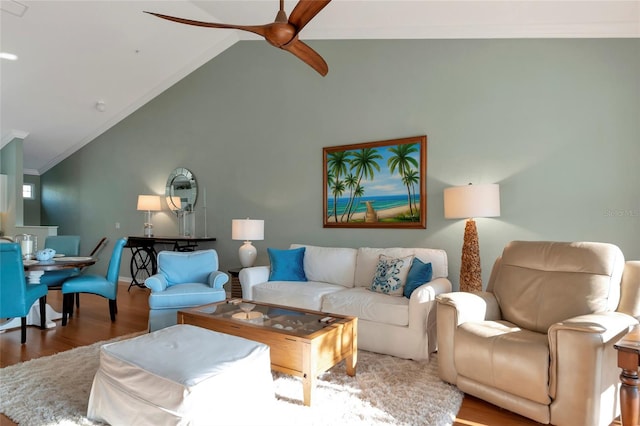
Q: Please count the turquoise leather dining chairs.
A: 3